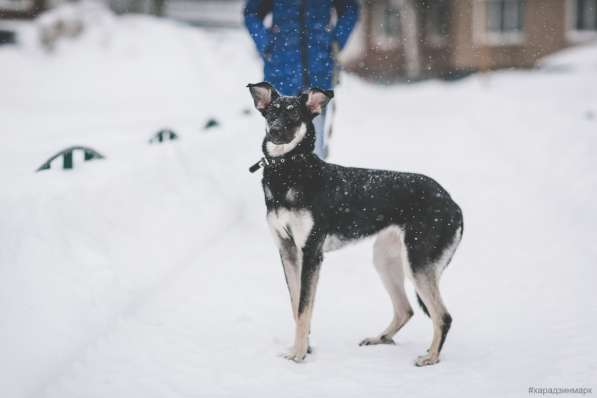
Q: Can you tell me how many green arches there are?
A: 3